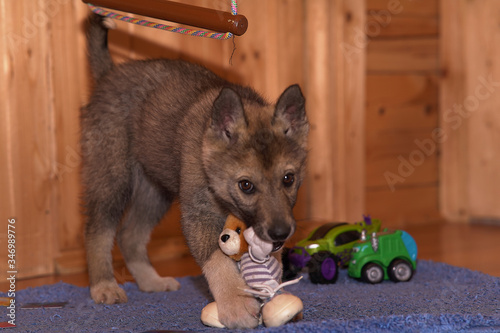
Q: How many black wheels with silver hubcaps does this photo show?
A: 2